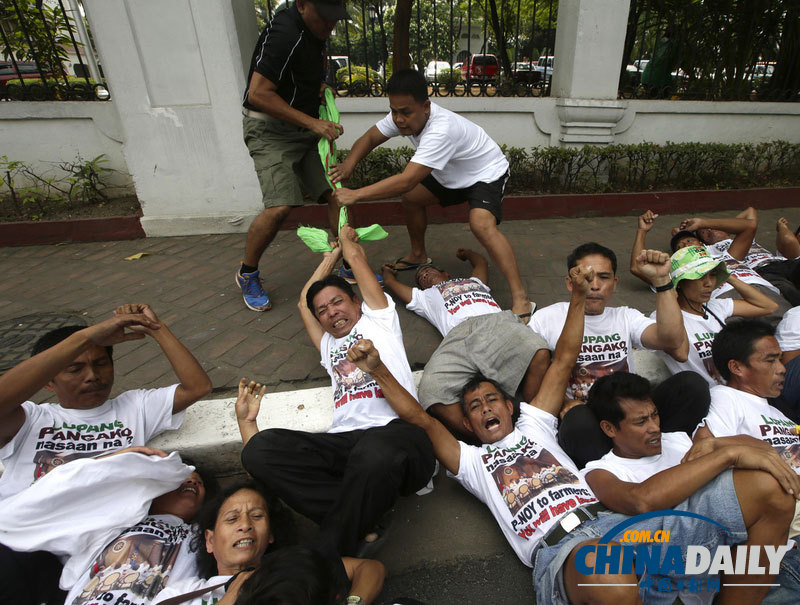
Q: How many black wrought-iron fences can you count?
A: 3